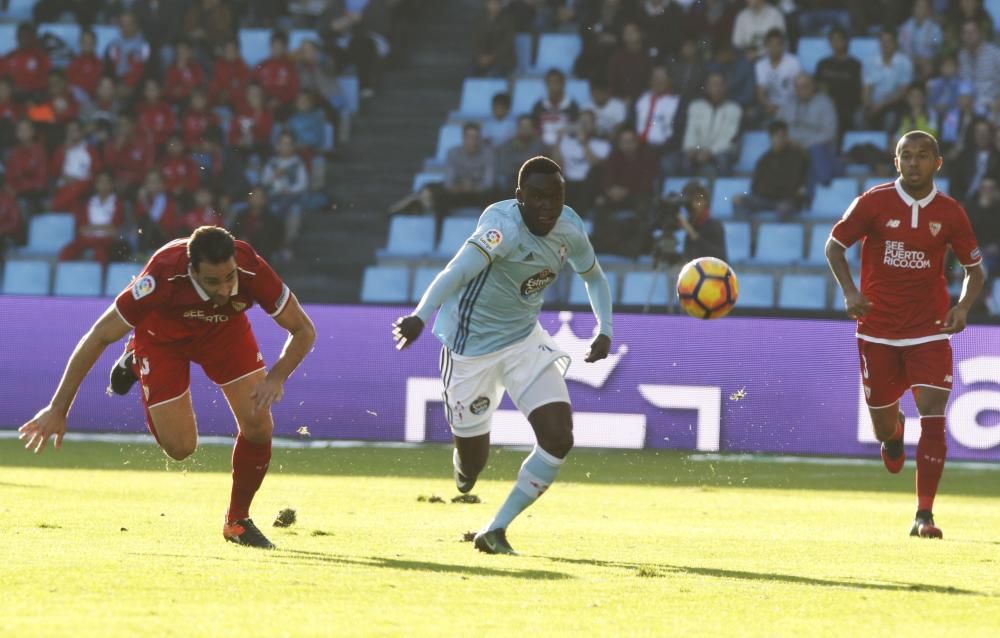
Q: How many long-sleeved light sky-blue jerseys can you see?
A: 1